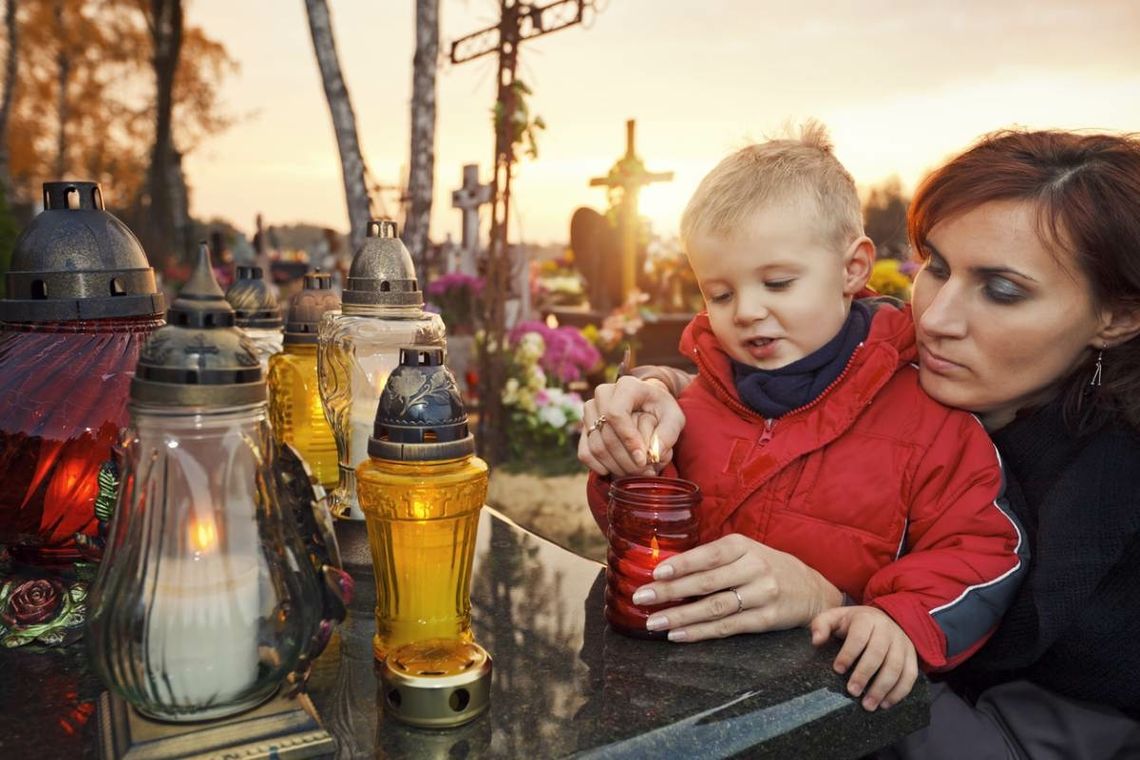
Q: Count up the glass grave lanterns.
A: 7